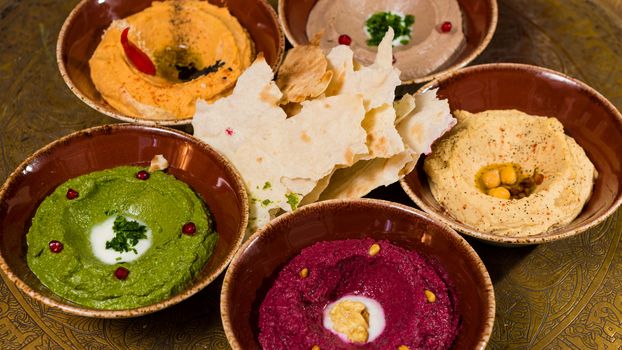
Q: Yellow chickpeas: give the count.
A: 3